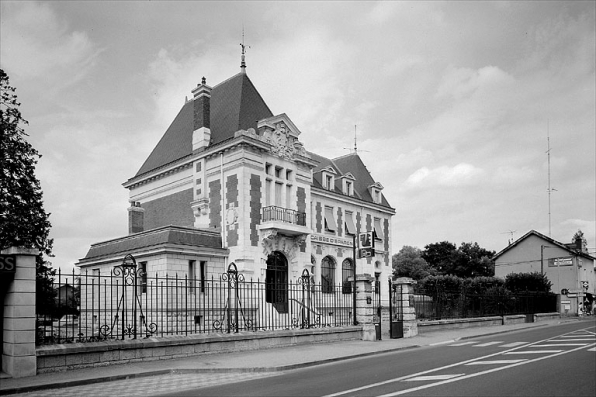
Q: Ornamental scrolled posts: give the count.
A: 3